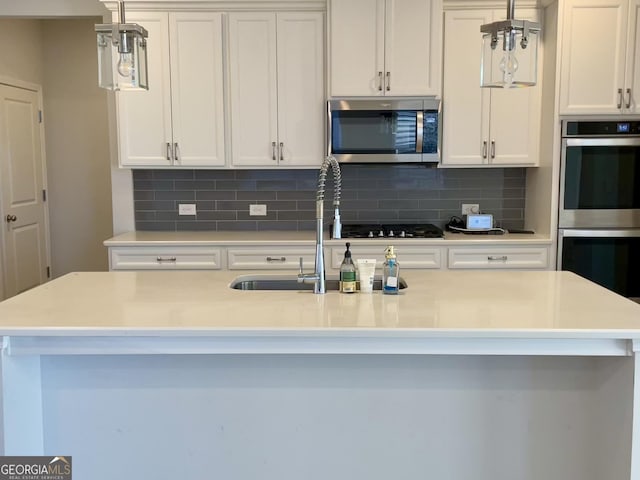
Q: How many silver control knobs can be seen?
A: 4